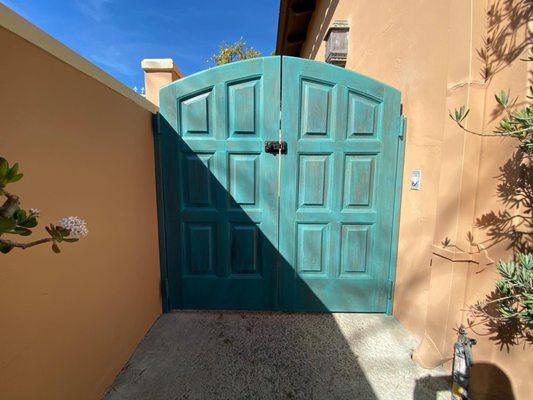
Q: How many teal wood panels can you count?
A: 12